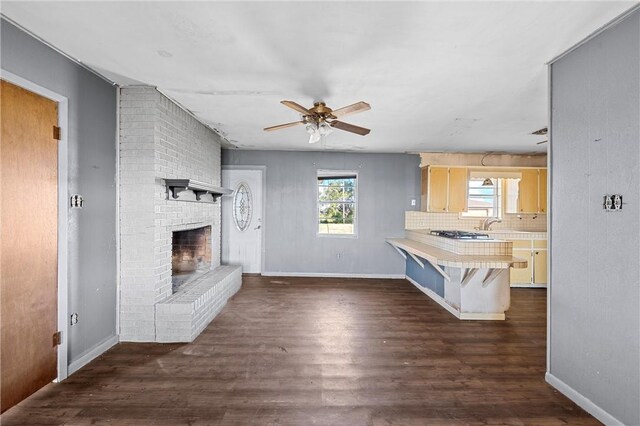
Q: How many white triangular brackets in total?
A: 5